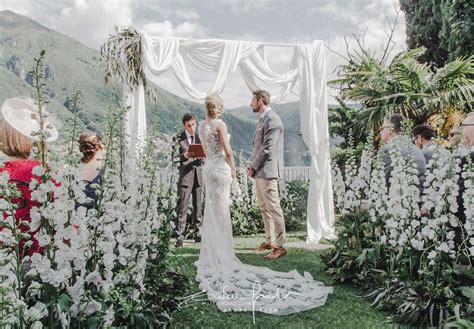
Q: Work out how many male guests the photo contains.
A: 3